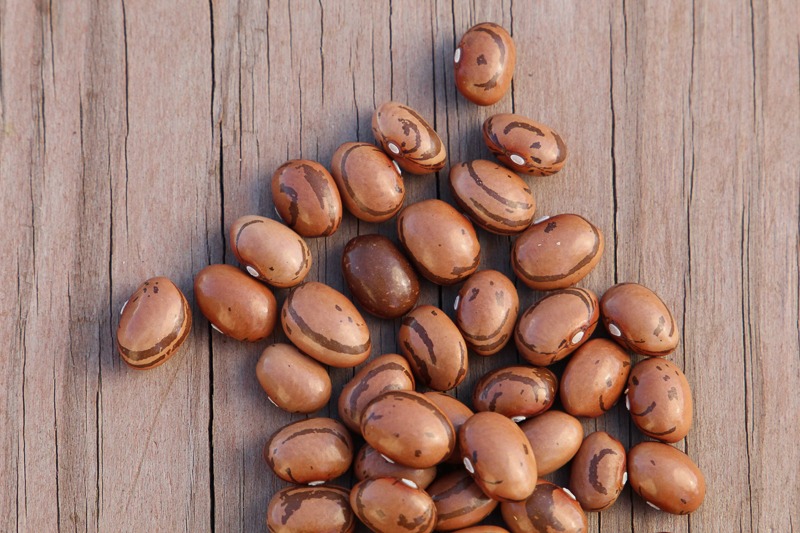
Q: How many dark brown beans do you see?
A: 1